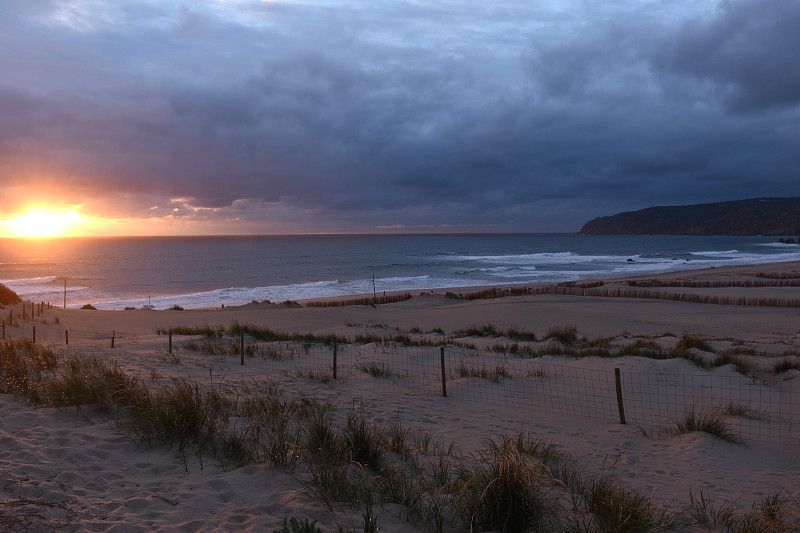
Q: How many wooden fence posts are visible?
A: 15